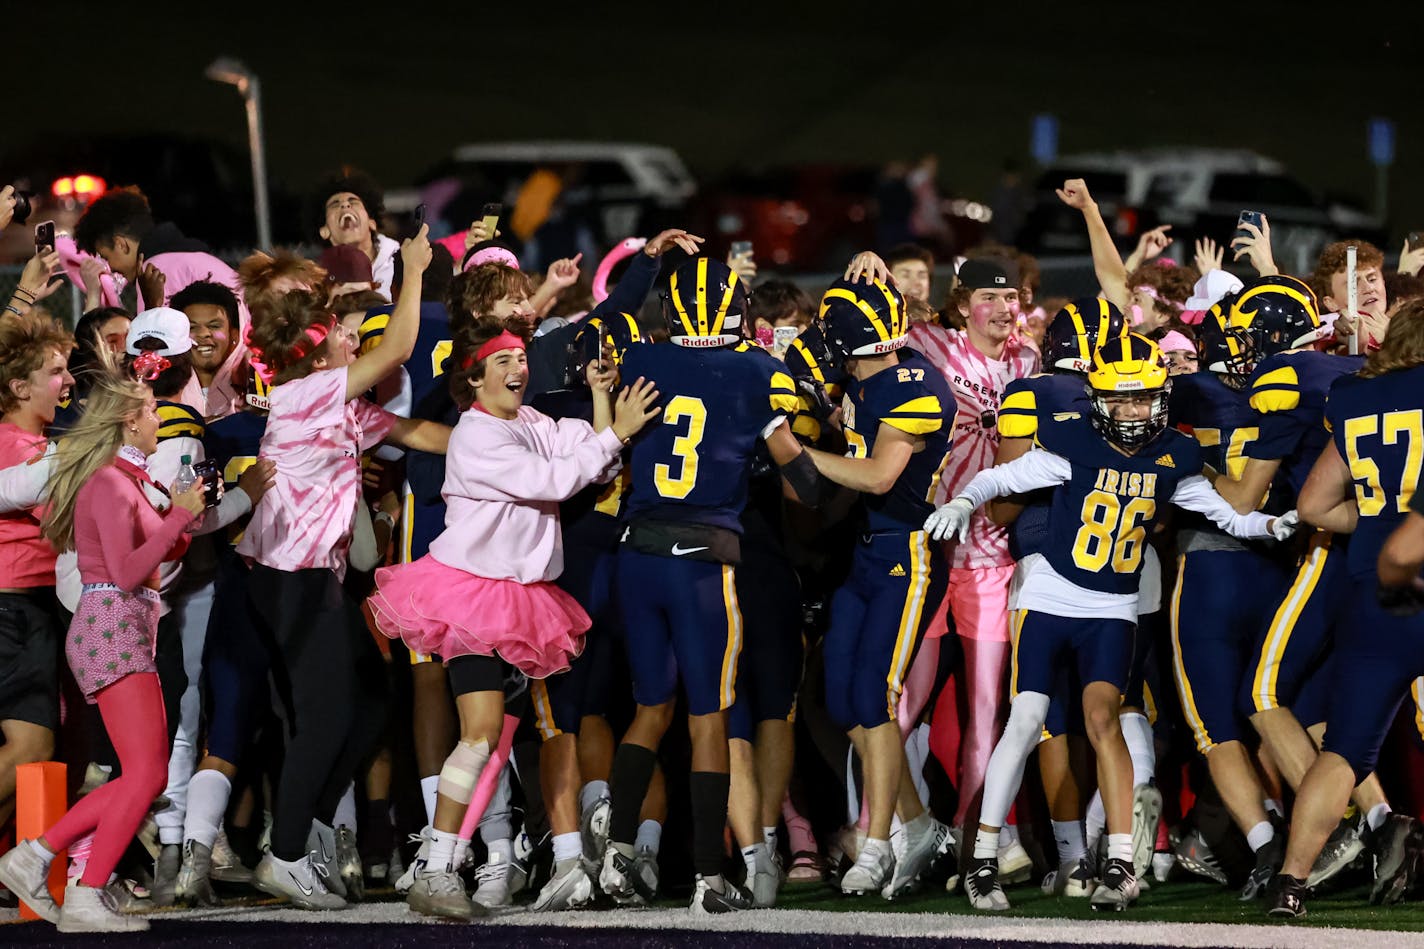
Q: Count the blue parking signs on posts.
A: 2